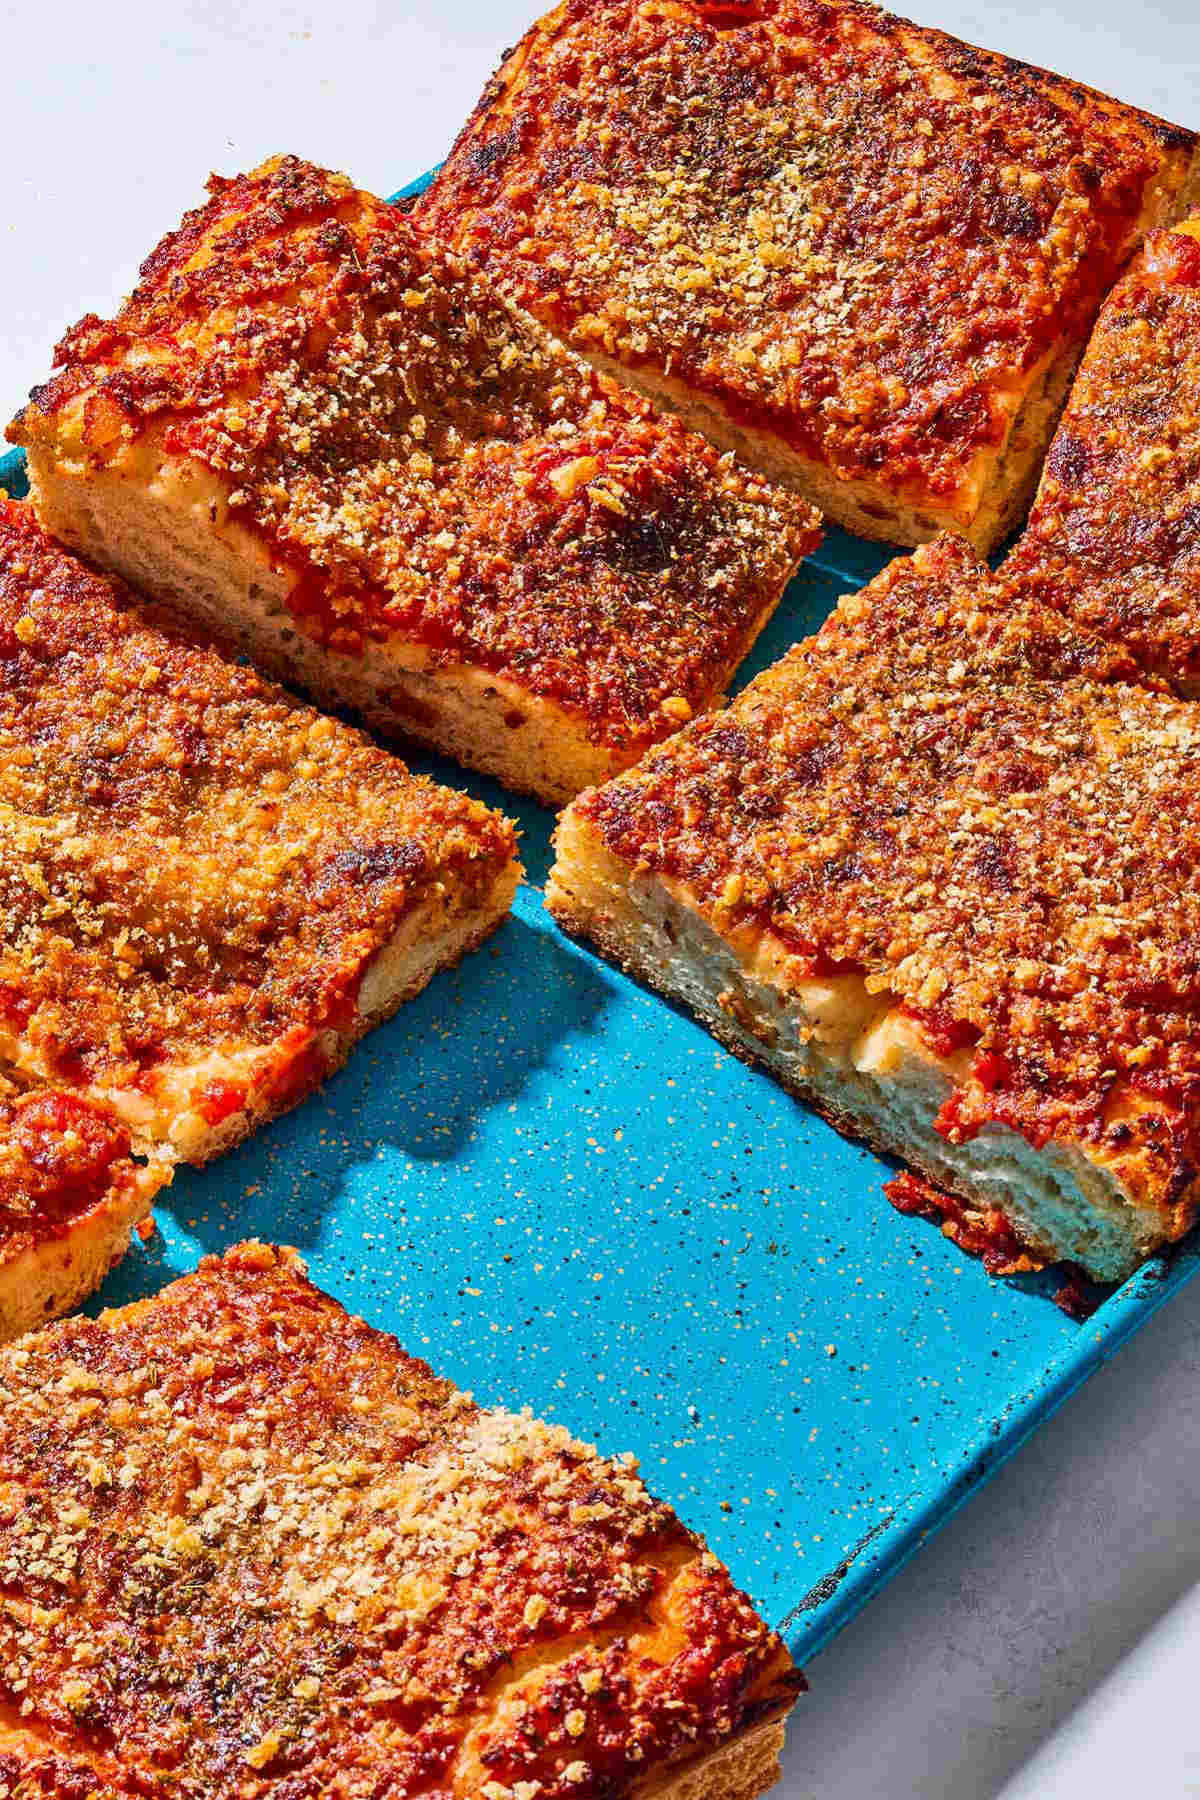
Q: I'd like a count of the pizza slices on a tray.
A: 7